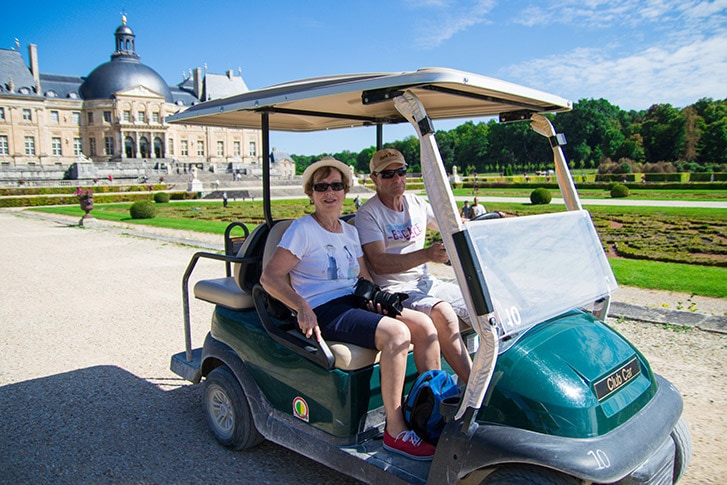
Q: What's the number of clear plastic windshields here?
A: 1